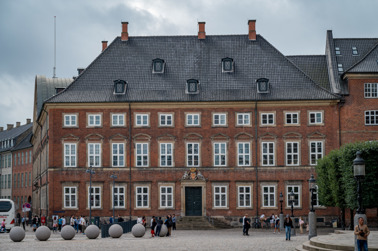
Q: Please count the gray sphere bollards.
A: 7